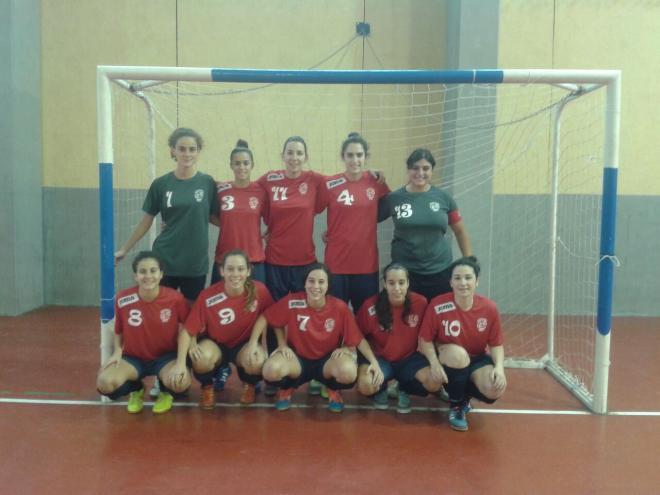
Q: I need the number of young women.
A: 10